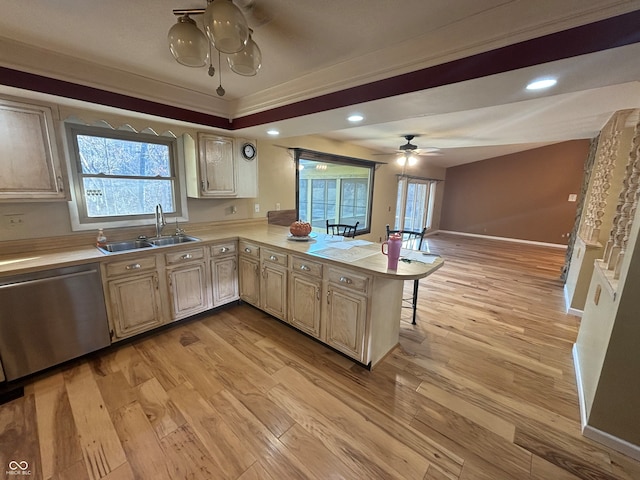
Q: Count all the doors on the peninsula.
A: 4